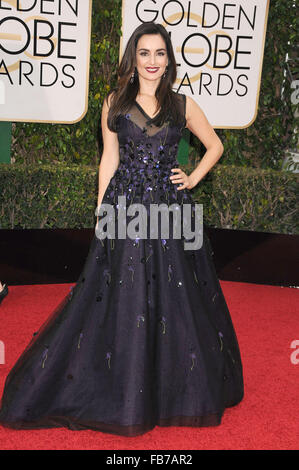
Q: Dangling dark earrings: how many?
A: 2